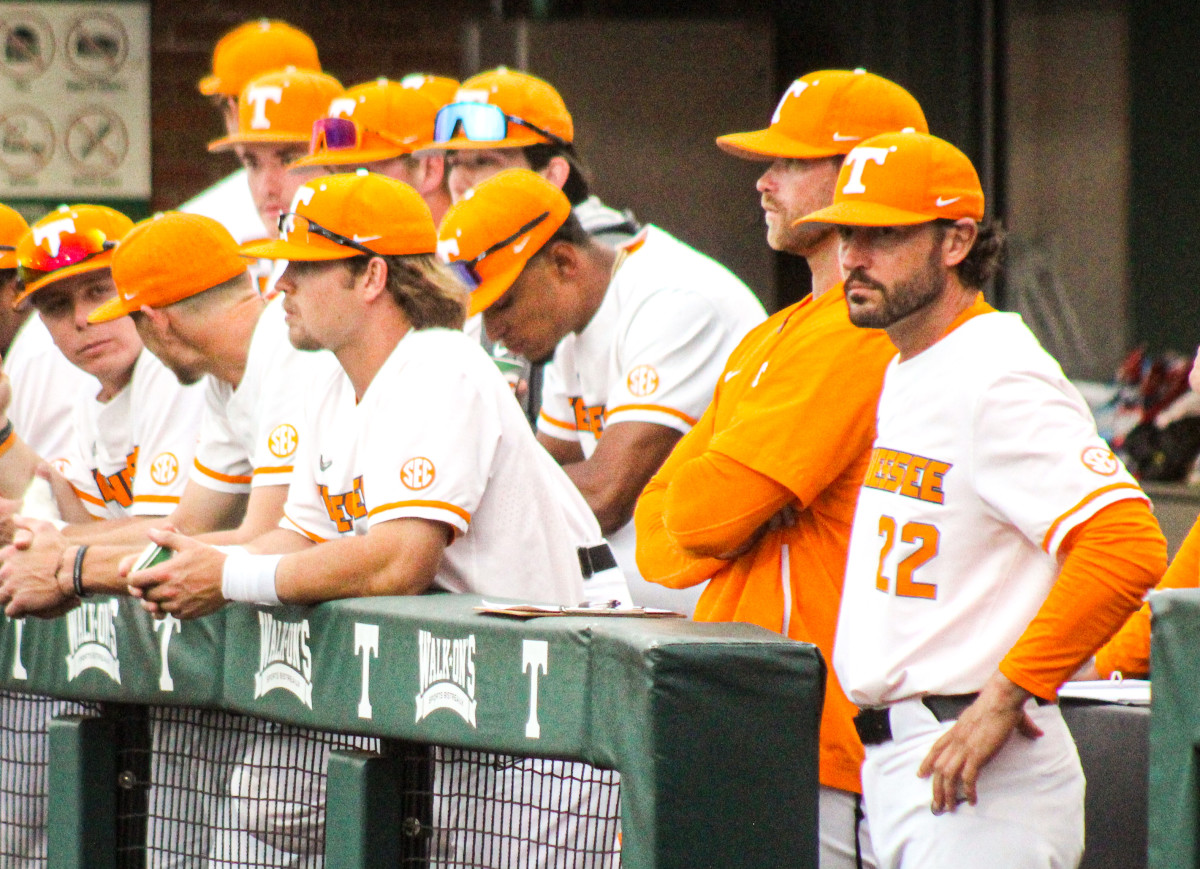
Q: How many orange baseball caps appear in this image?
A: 12